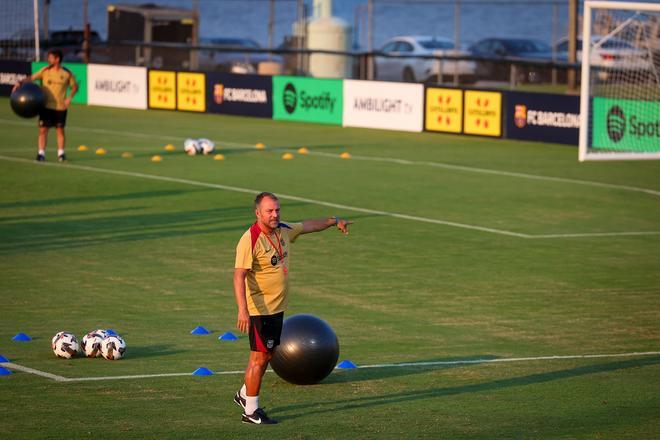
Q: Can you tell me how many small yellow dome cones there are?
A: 10